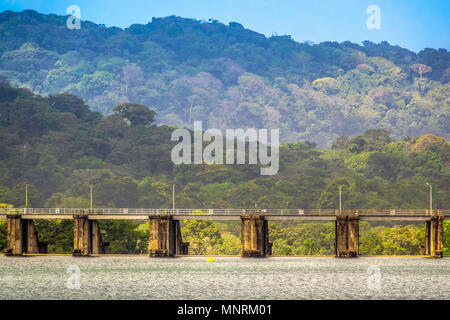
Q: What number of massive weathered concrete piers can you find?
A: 6